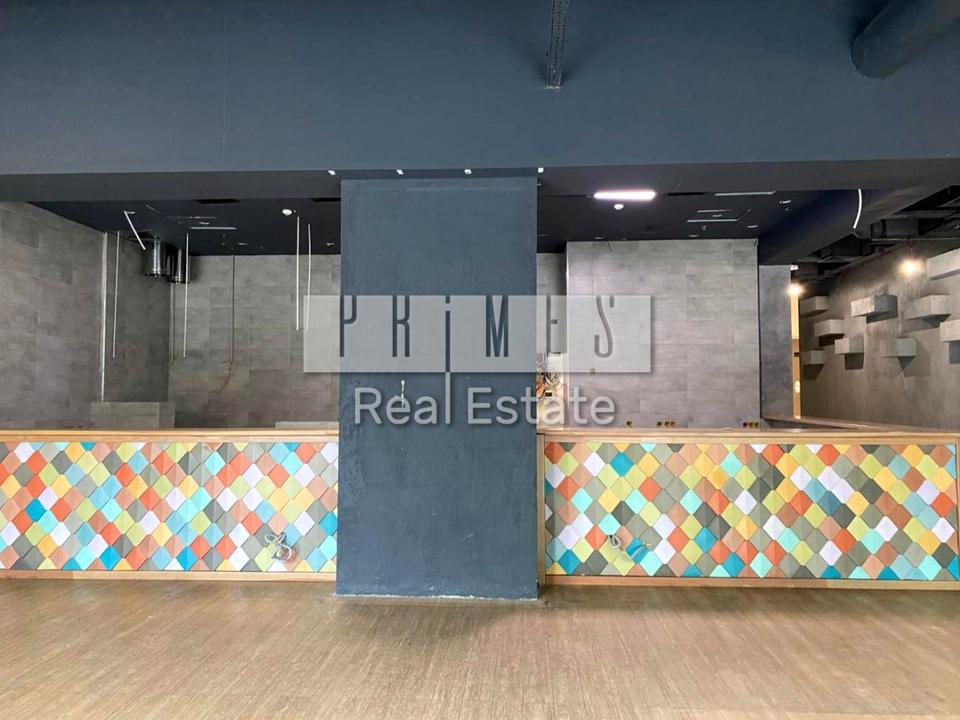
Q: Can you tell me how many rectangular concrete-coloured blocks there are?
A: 9